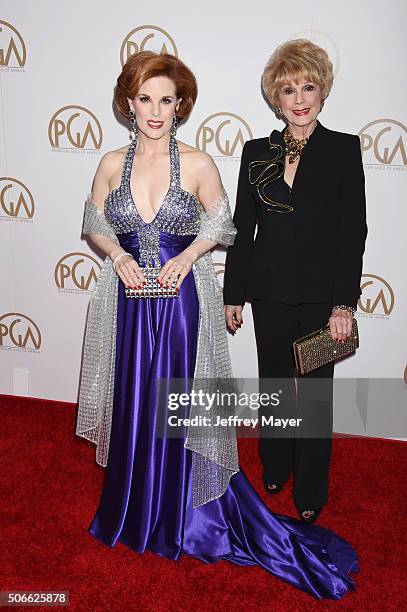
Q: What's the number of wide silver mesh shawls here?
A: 1